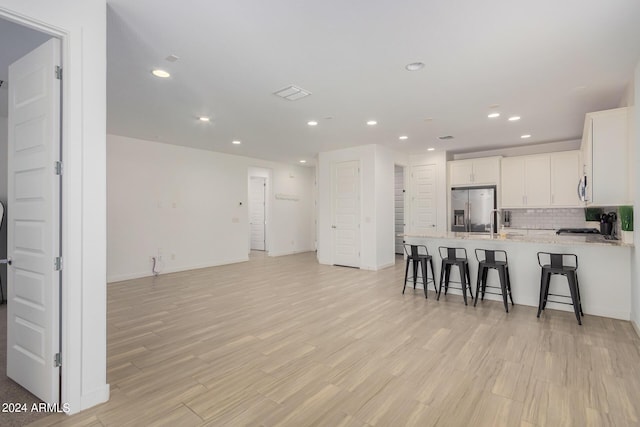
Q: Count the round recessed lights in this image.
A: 12